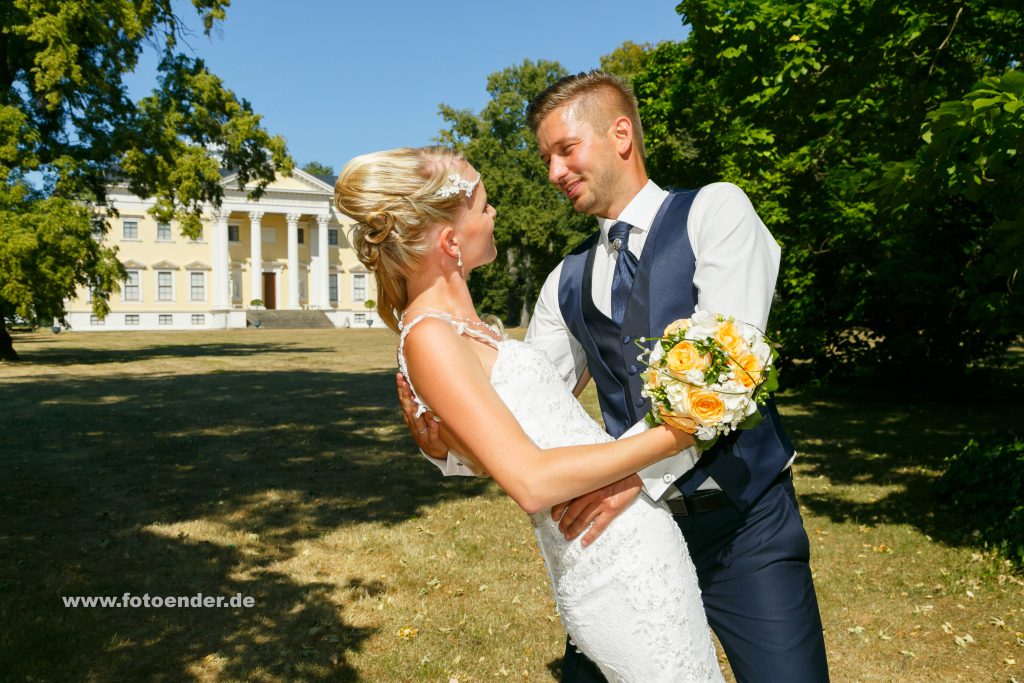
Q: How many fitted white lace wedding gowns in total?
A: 1